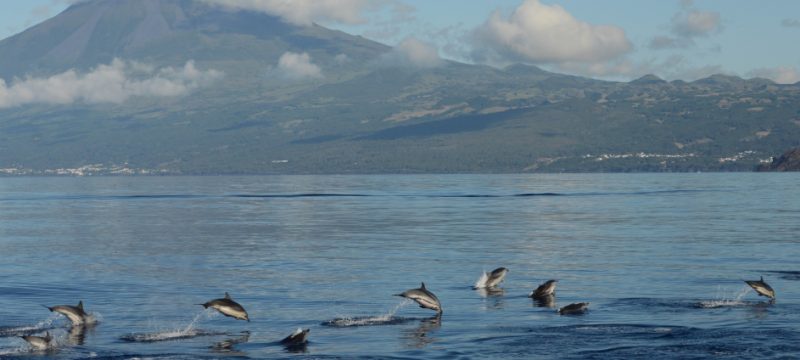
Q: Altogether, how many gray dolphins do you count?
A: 9